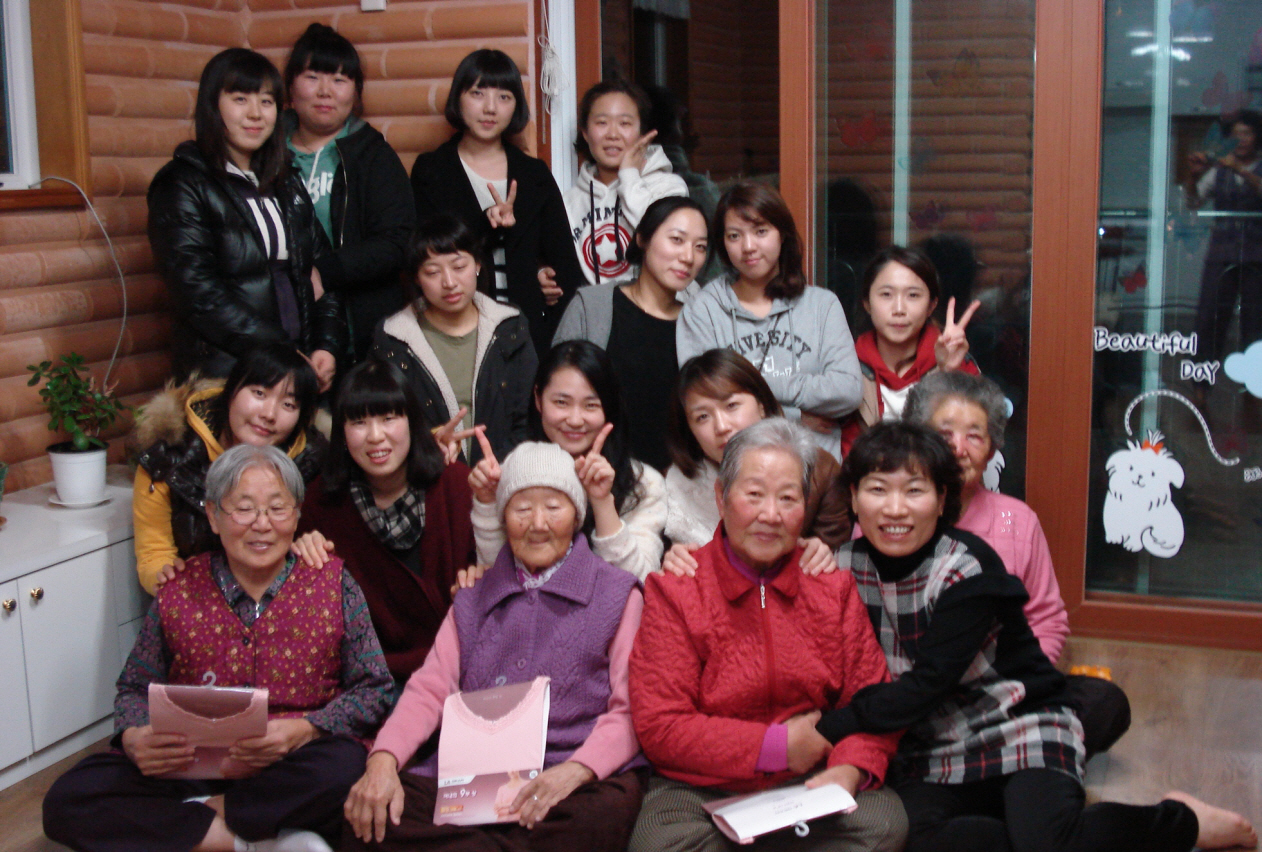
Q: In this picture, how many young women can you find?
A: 12